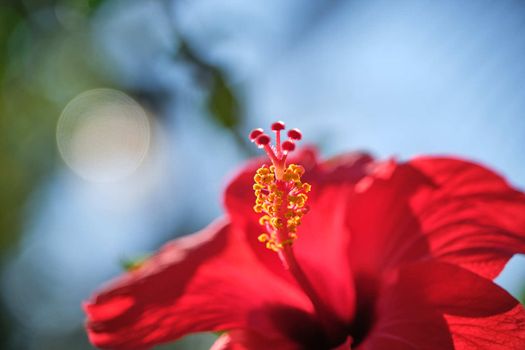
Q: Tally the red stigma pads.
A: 5